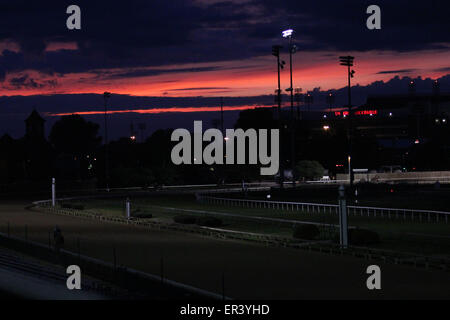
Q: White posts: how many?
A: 3